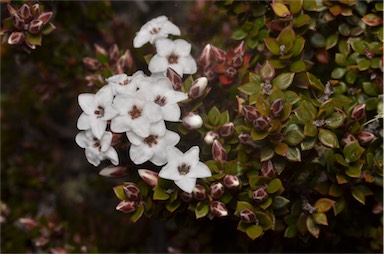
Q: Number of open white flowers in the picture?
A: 9